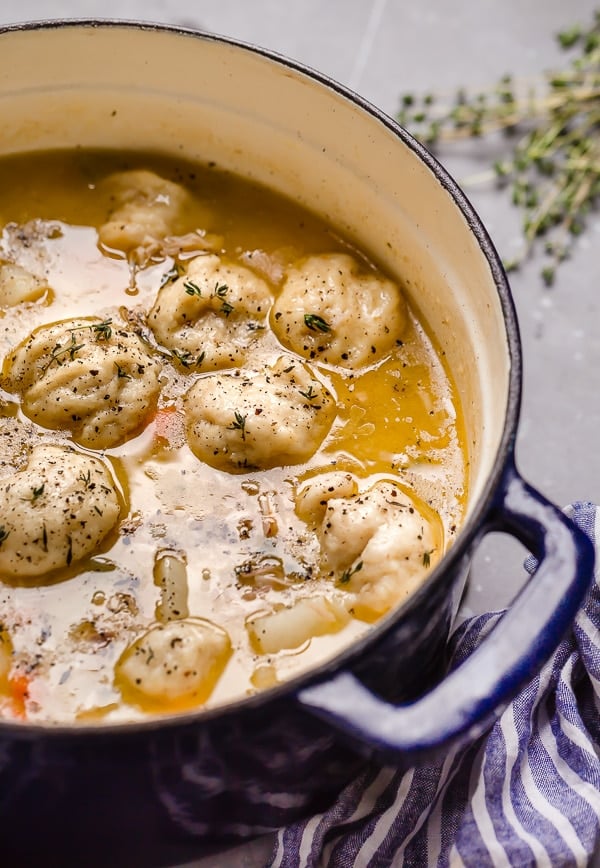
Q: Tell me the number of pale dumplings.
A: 8